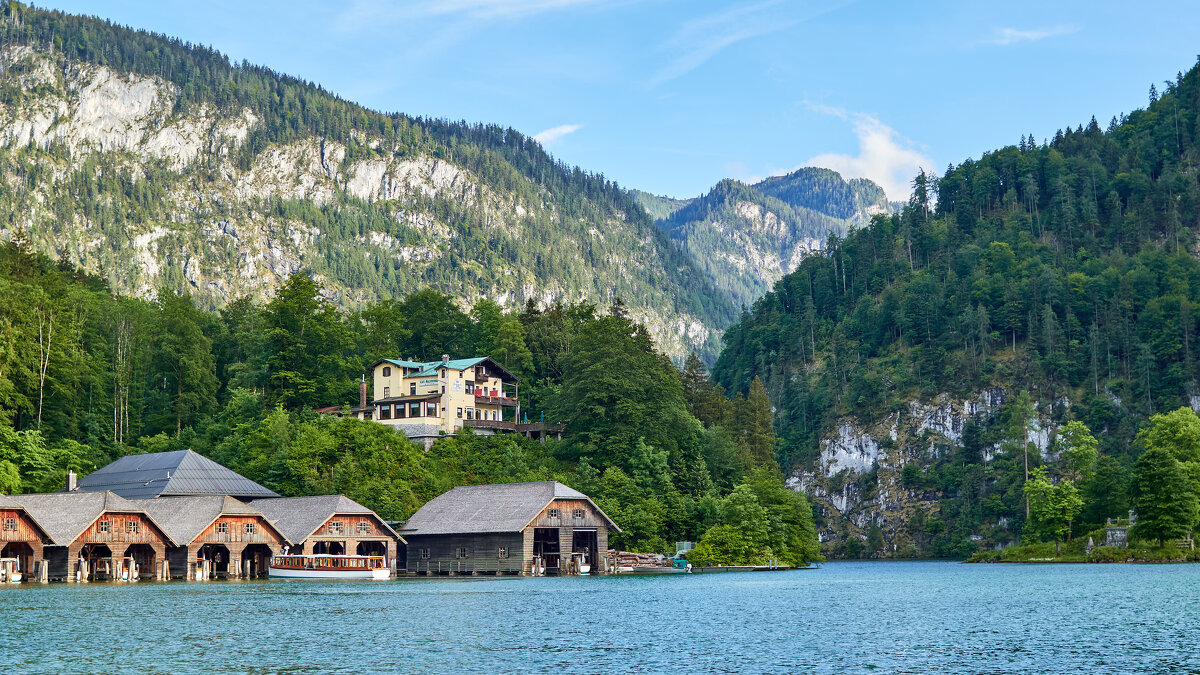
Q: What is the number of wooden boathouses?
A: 5